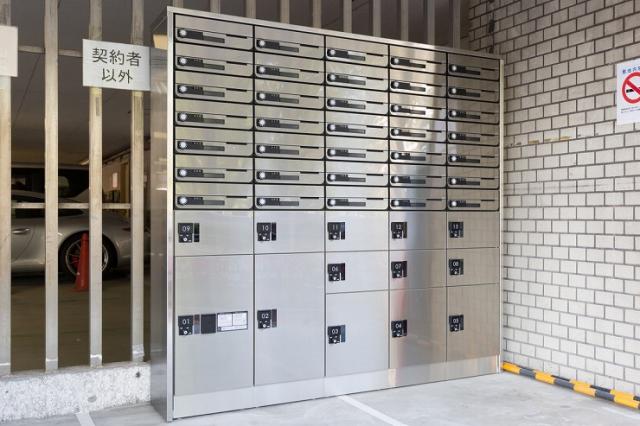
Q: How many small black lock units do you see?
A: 13